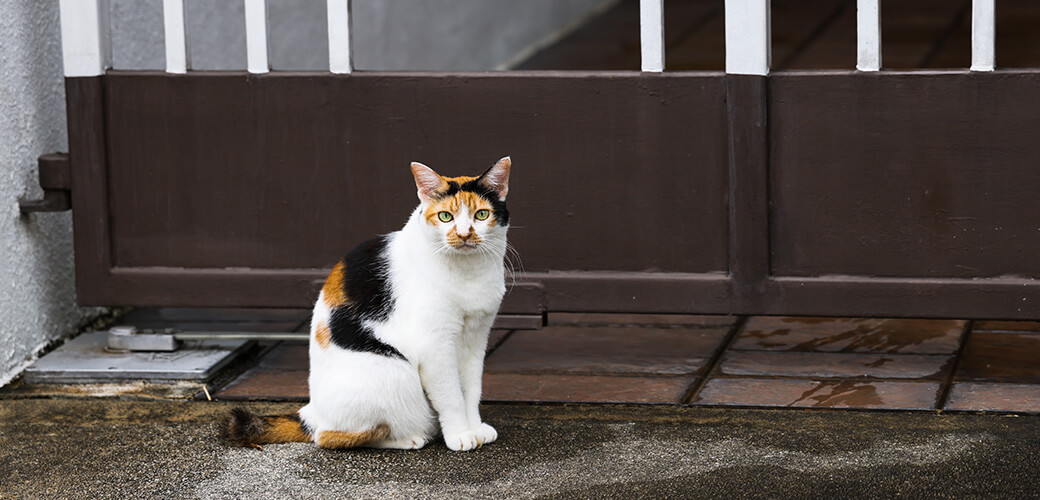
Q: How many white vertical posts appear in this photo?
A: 8